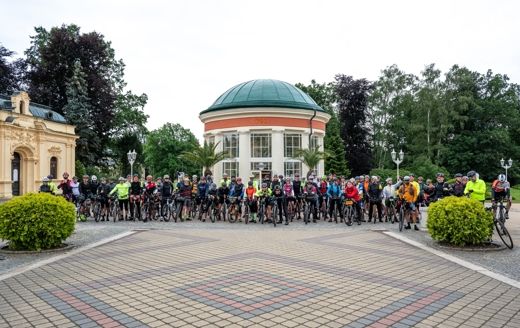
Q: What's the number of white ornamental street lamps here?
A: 3